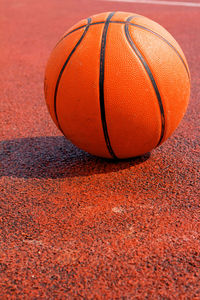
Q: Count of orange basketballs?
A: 1